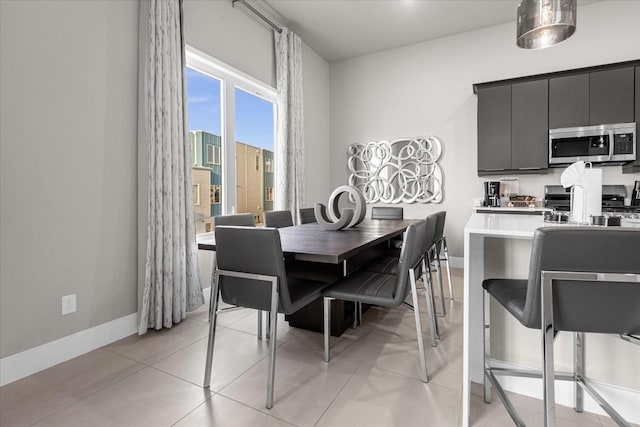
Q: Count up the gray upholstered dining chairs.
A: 8